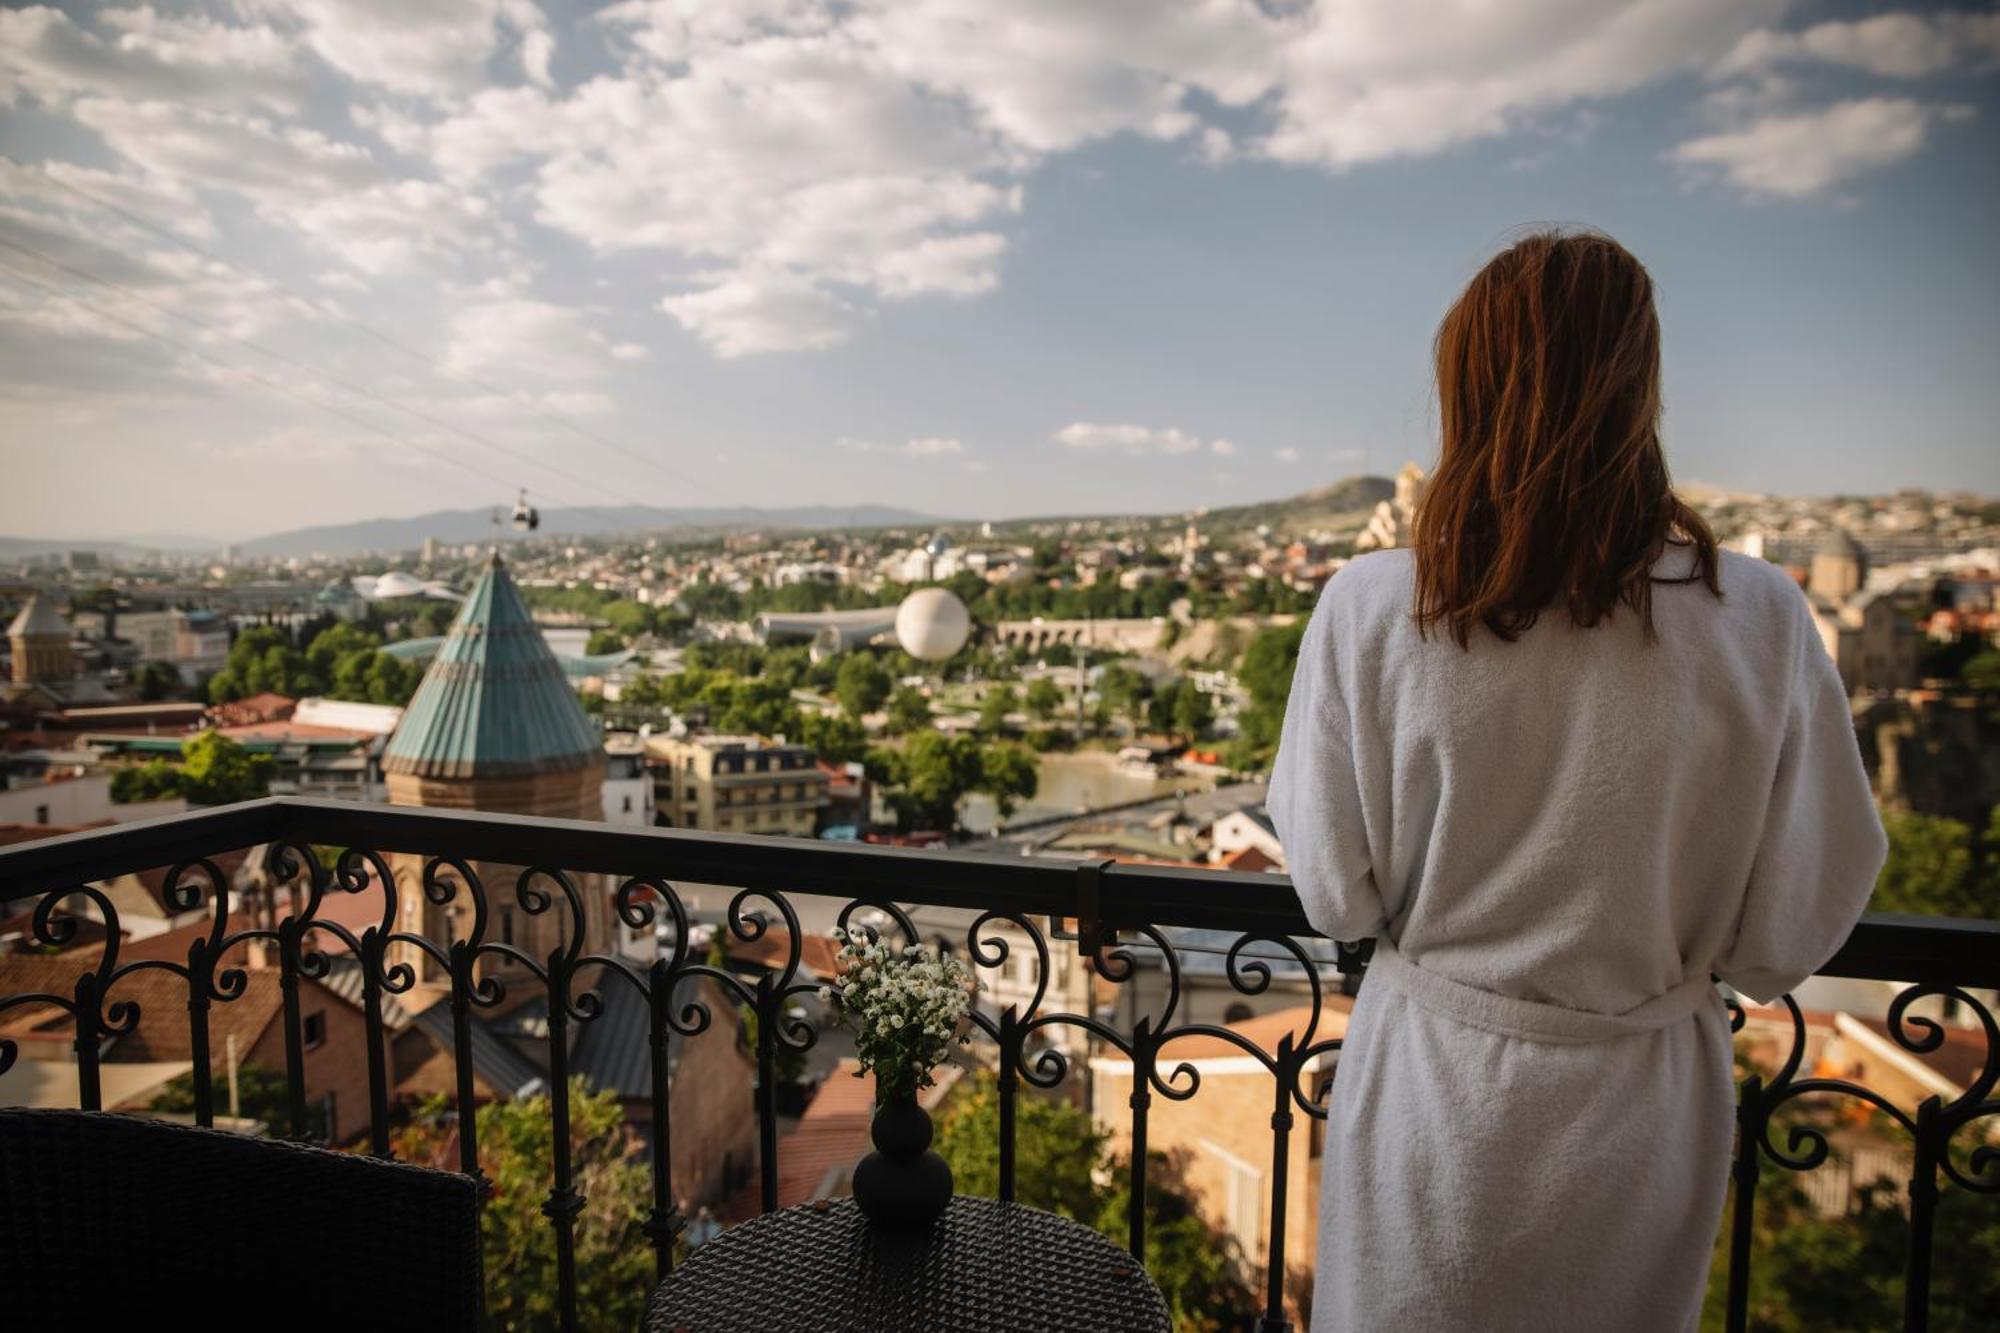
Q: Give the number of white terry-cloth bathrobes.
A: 1